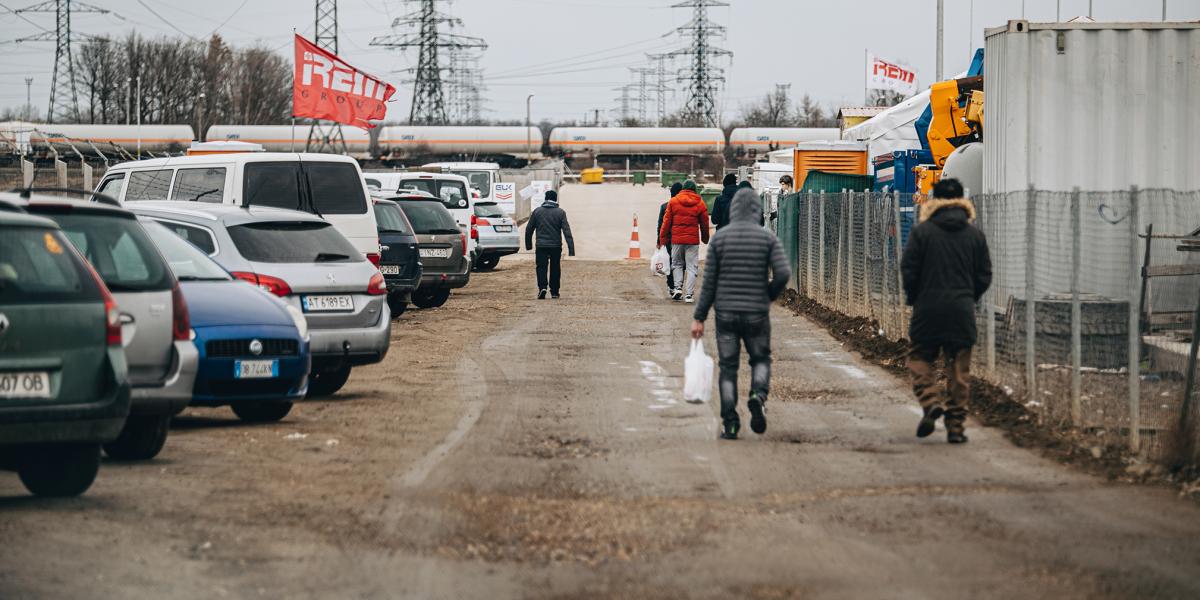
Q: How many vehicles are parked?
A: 10